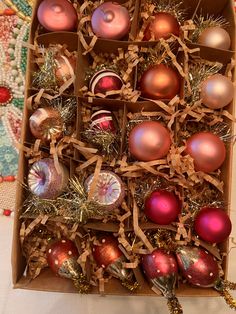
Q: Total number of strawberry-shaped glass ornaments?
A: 4